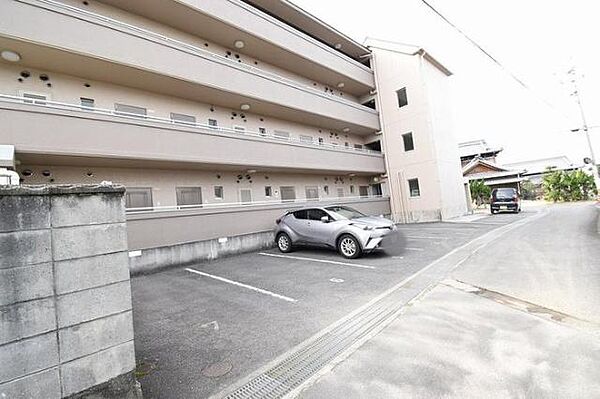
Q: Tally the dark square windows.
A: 3